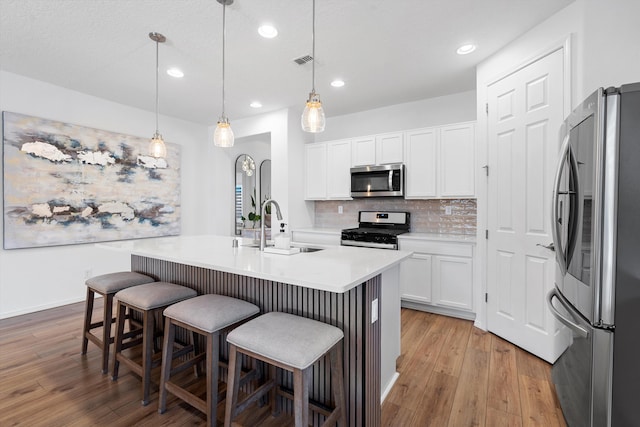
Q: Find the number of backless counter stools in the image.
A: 4